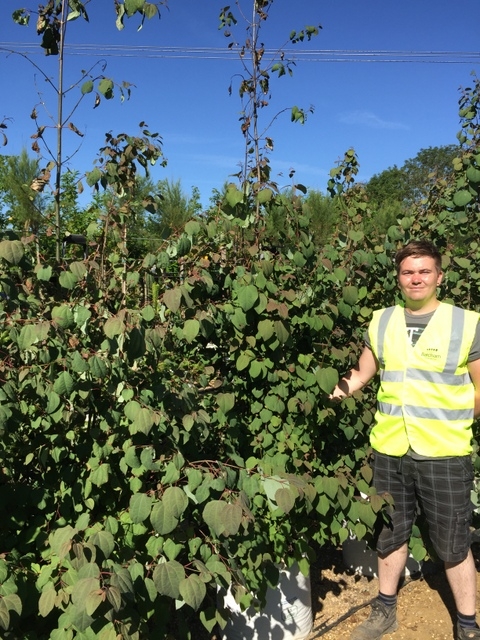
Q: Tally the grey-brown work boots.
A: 2